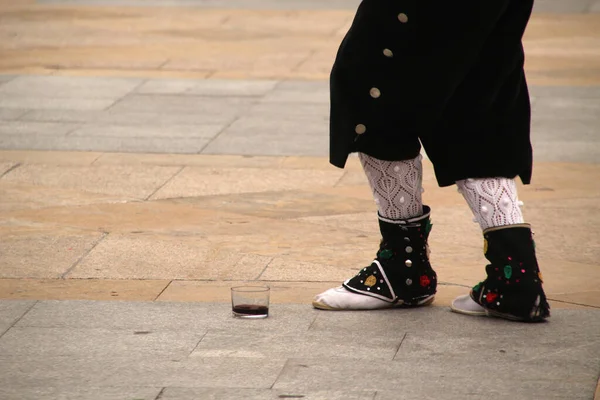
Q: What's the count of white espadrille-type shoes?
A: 2